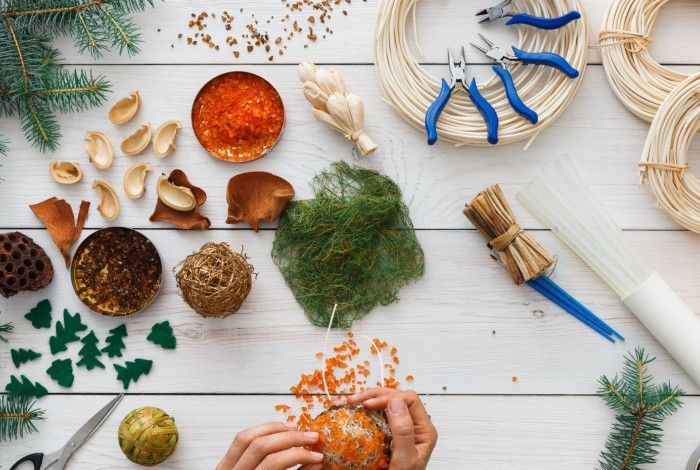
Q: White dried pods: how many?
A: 8